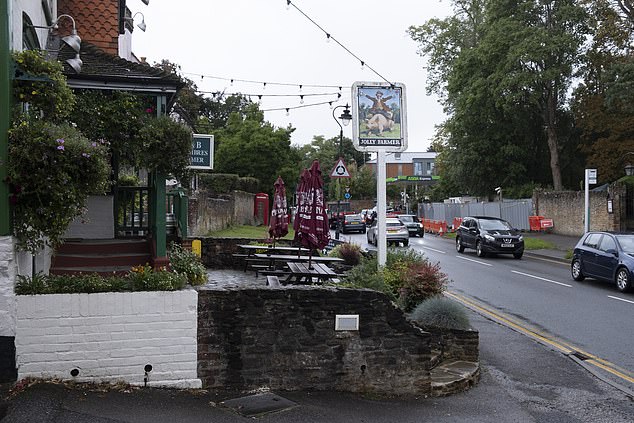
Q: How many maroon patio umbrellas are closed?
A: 3